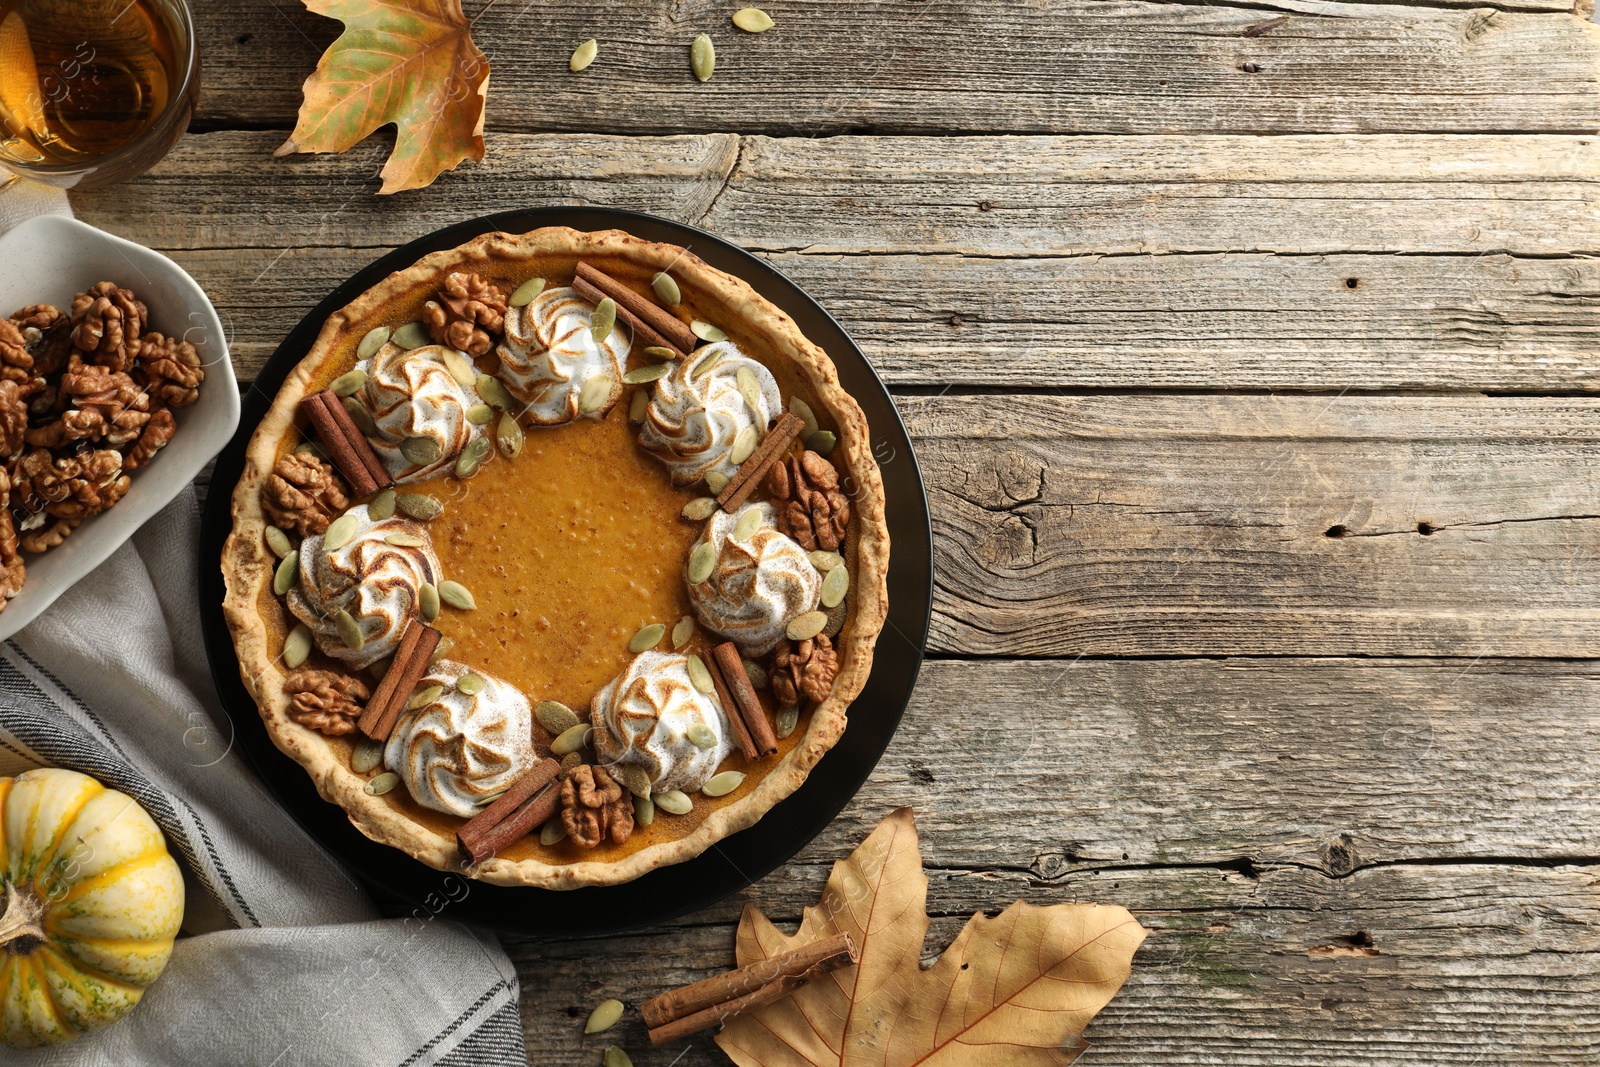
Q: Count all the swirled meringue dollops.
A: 7